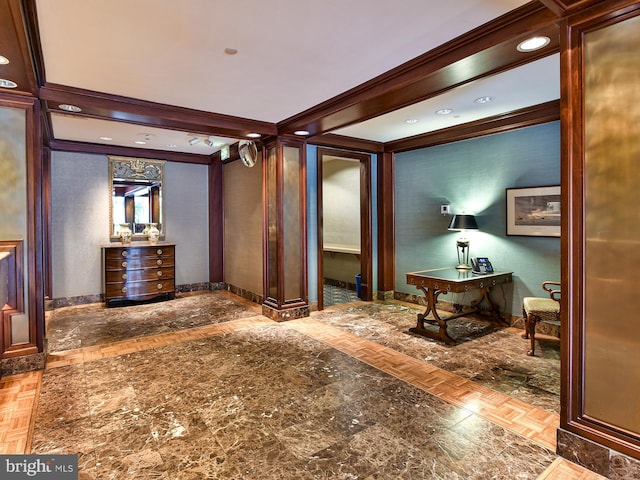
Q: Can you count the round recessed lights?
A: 12